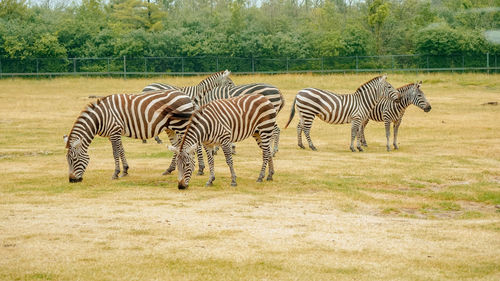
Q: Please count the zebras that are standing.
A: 6